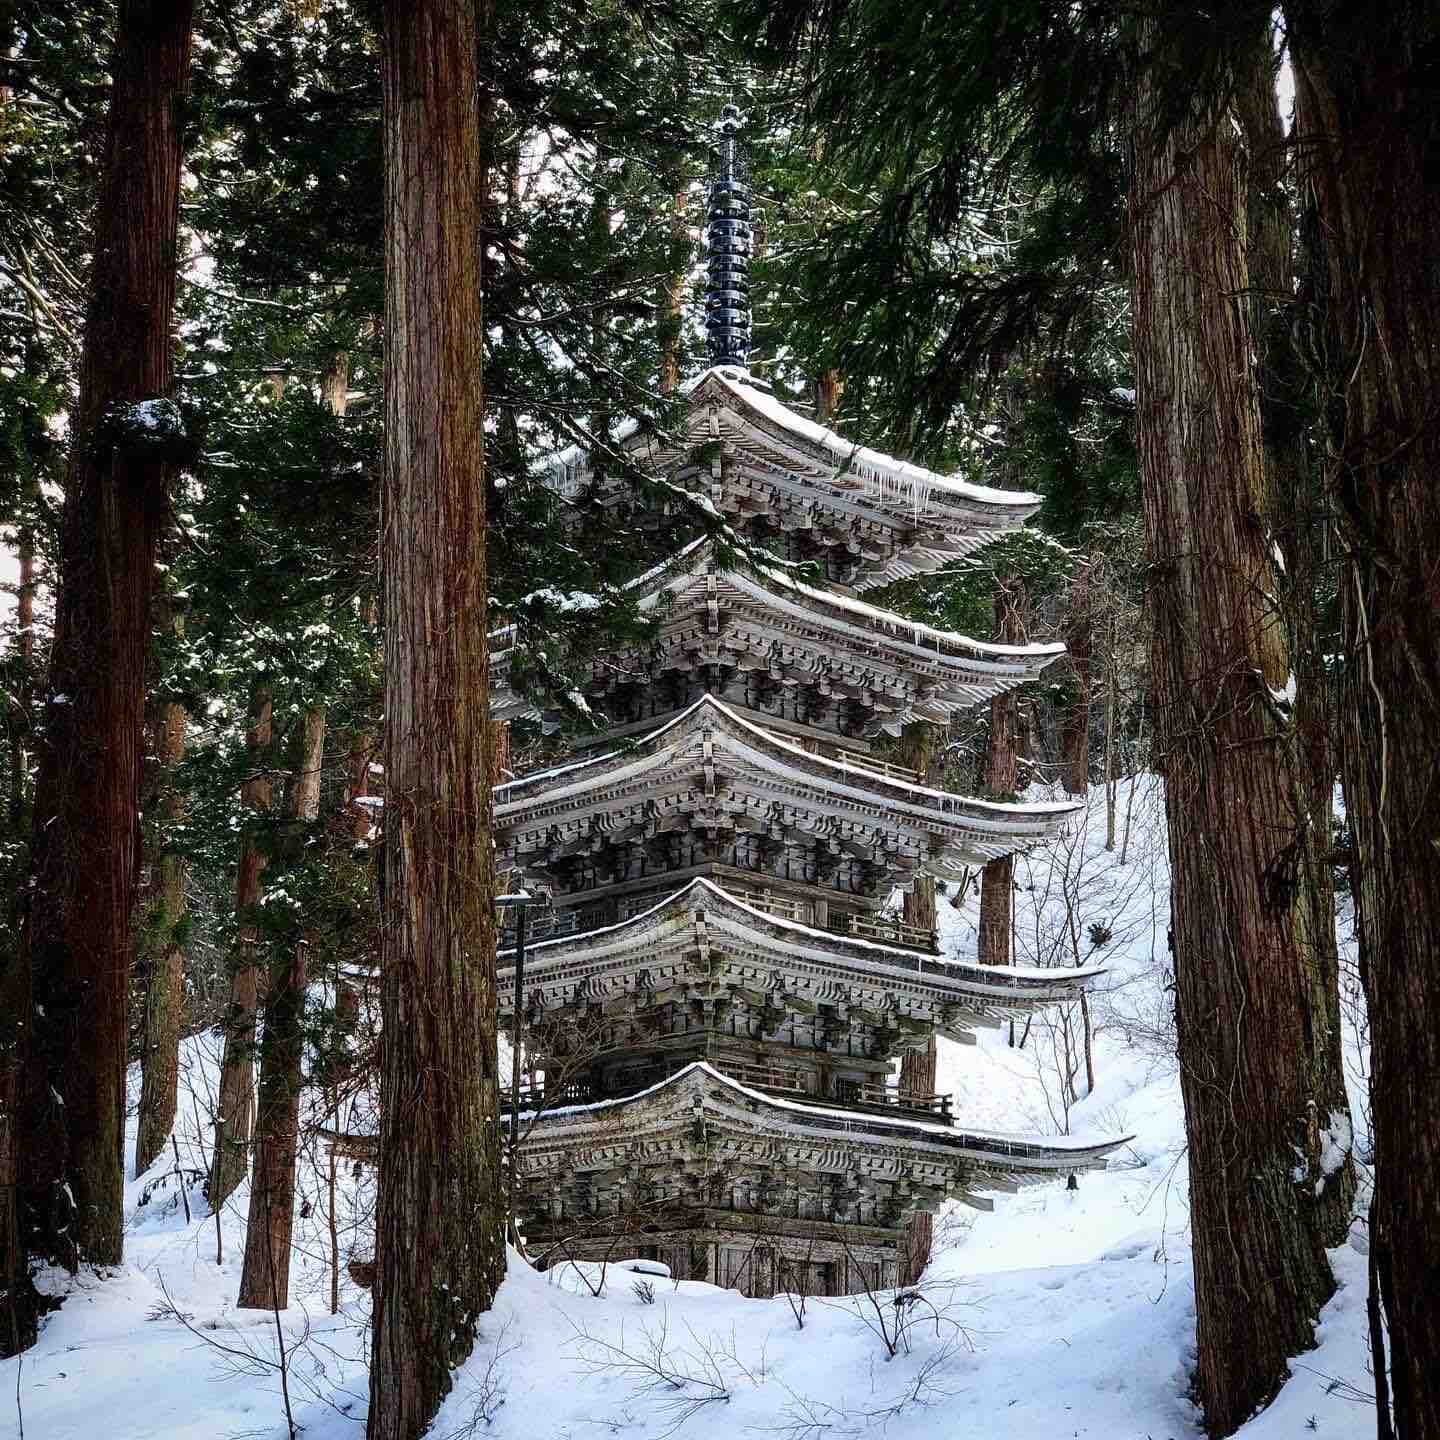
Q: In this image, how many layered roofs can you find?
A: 5